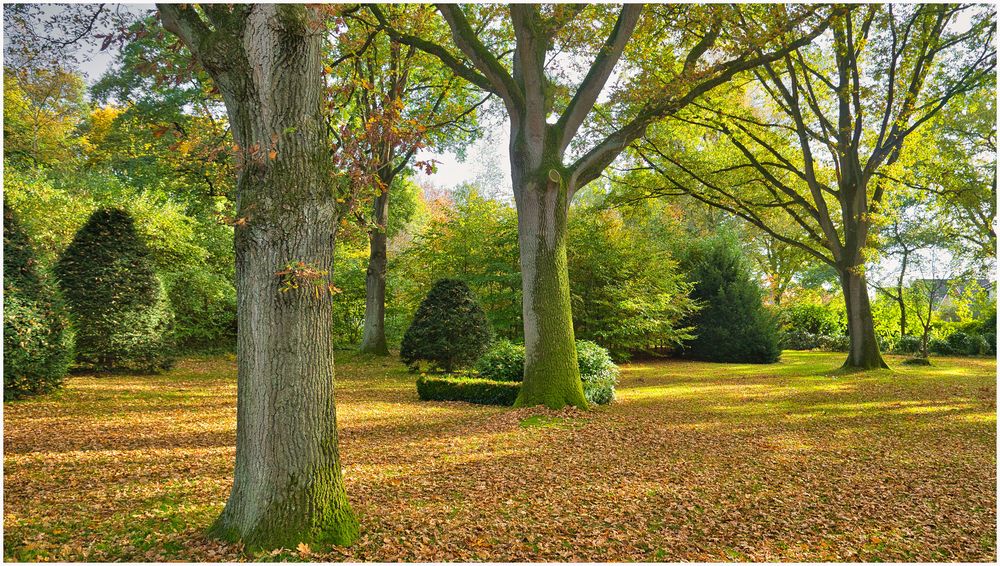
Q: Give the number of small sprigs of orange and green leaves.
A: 1